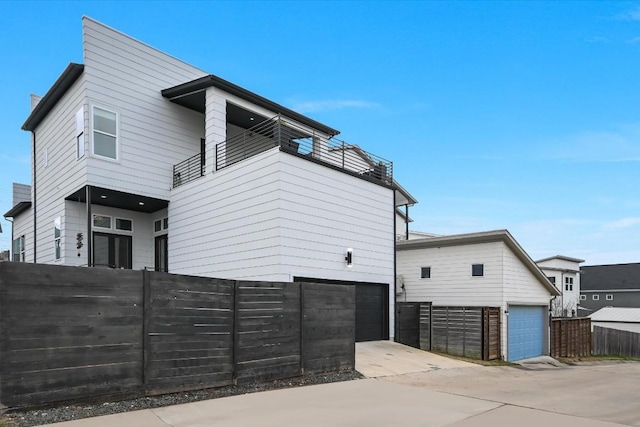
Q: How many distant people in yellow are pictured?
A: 0